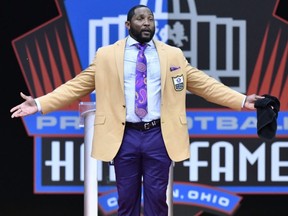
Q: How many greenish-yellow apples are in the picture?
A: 0